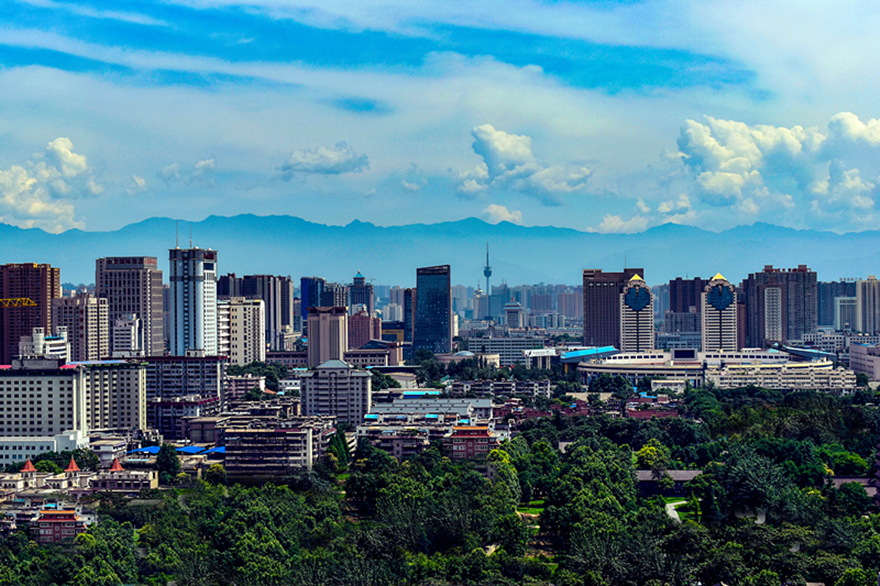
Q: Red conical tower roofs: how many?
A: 3